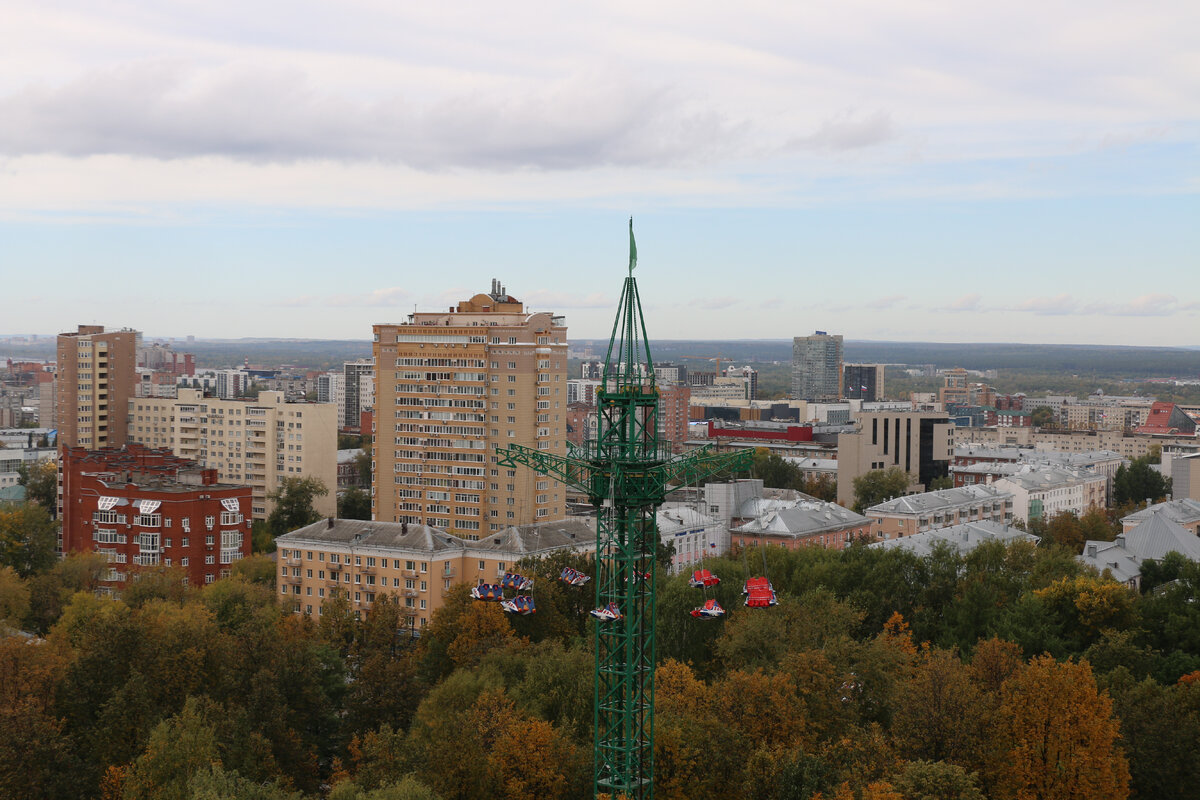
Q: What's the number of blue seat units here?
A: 5